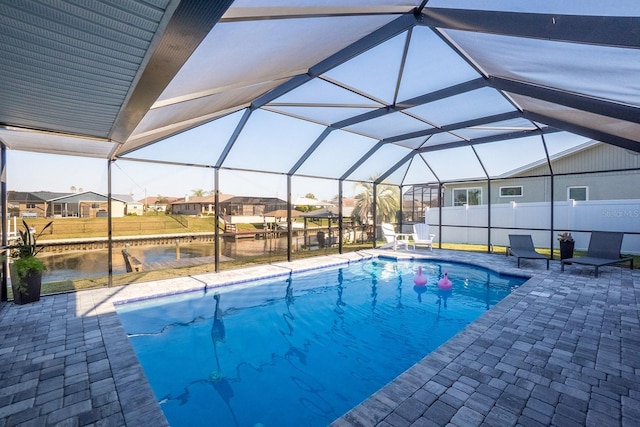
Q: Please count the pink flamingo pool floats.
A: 2